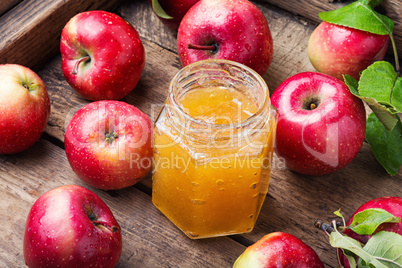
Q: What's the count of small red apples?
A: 10